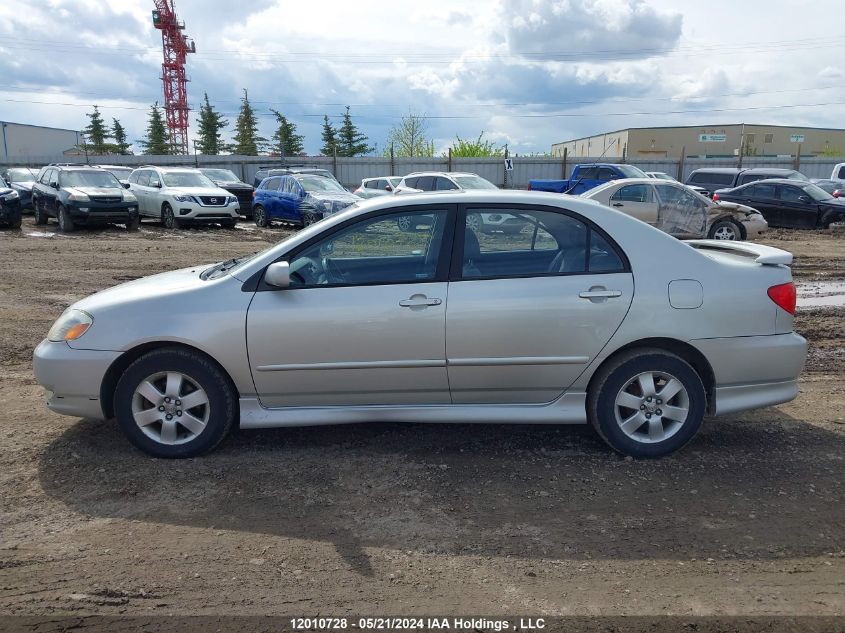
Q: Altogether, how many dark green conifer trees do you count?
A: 8